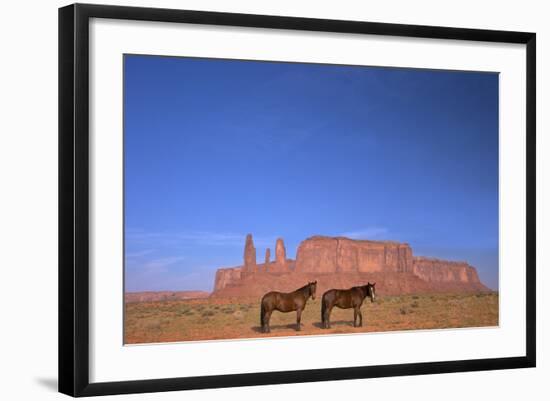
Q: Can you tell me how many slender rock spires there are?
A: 3